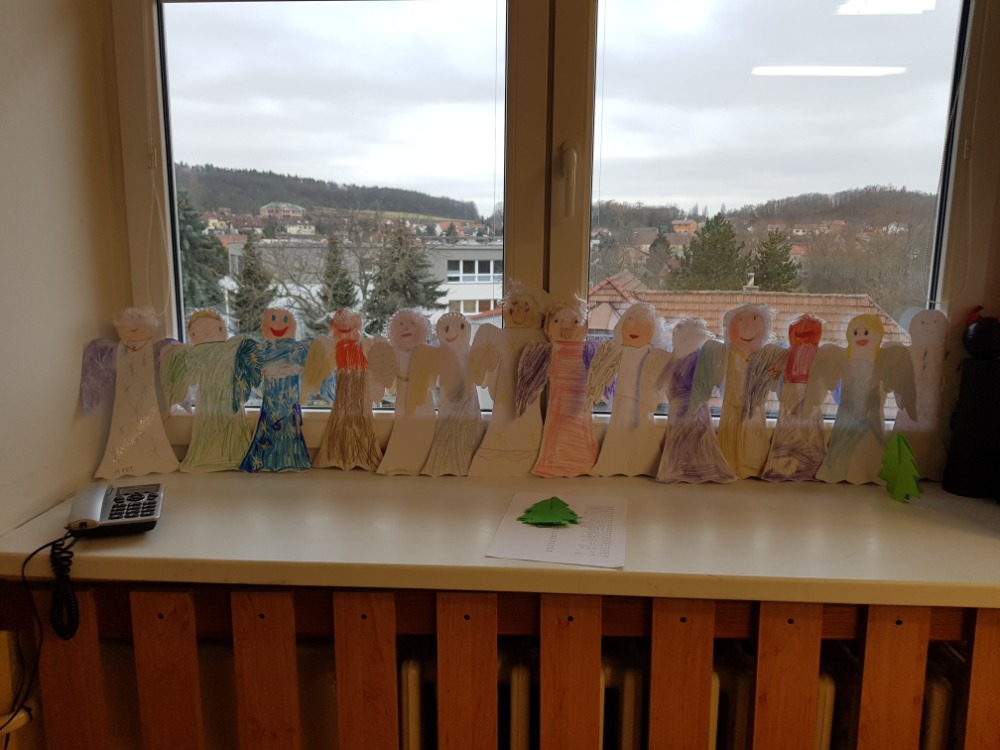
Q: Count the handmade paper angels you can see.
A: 14